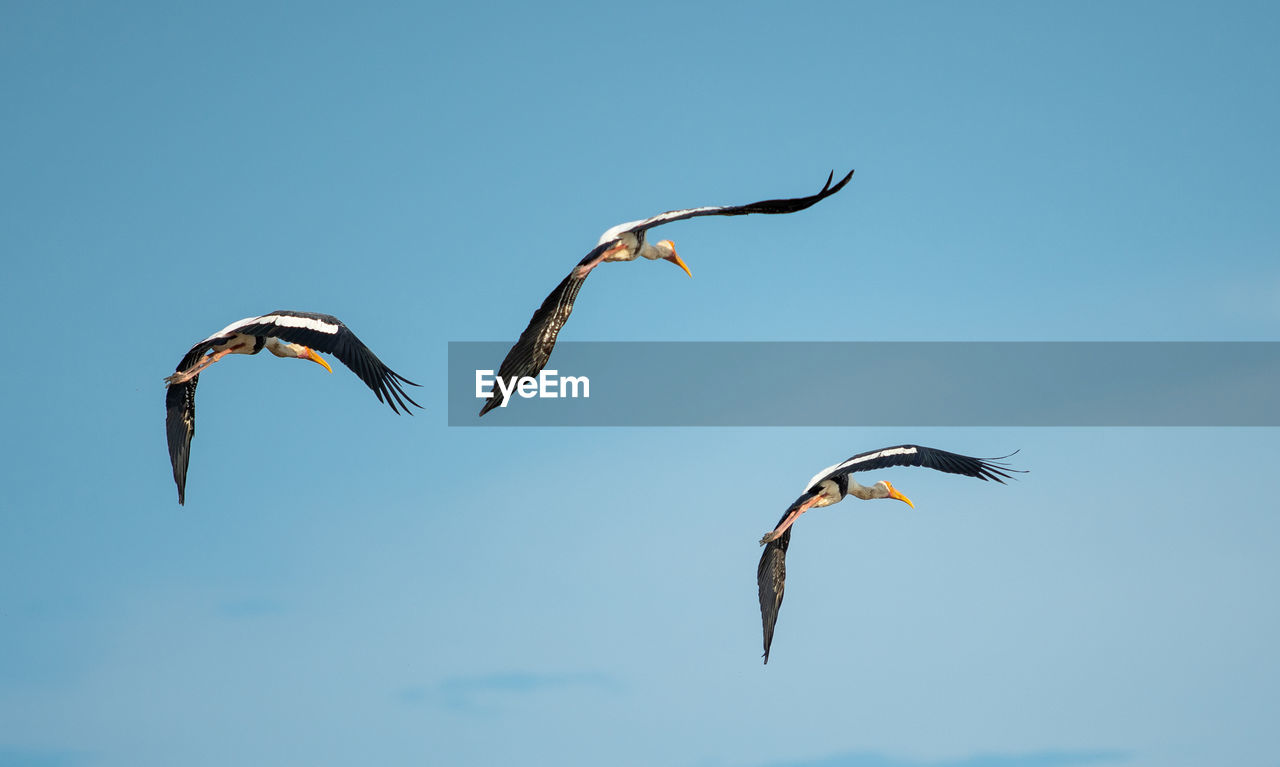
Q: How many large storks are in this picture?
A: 3